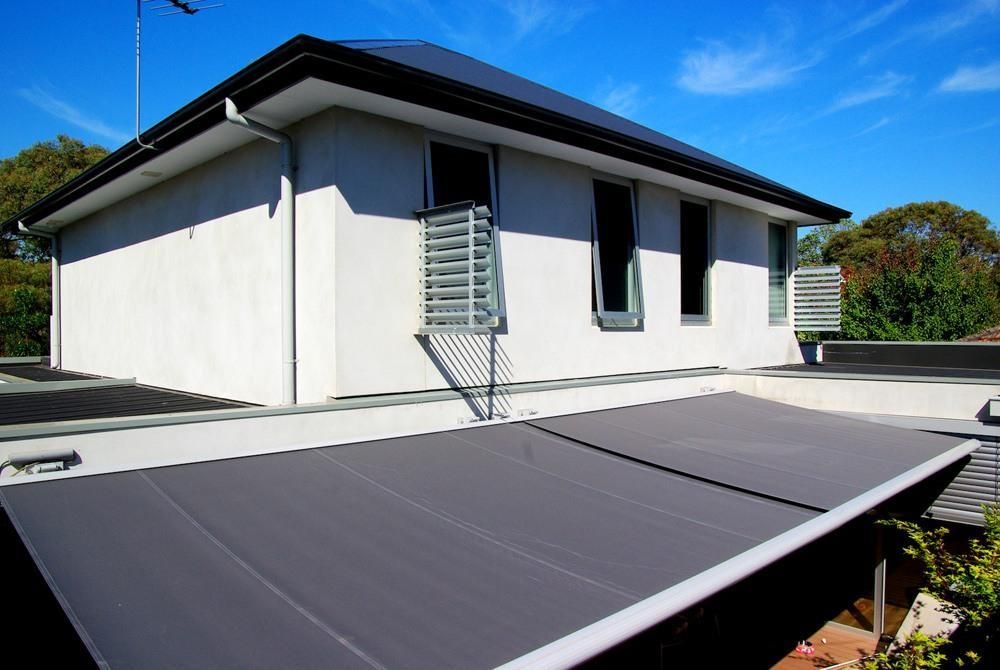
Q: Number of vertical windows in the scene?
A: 4